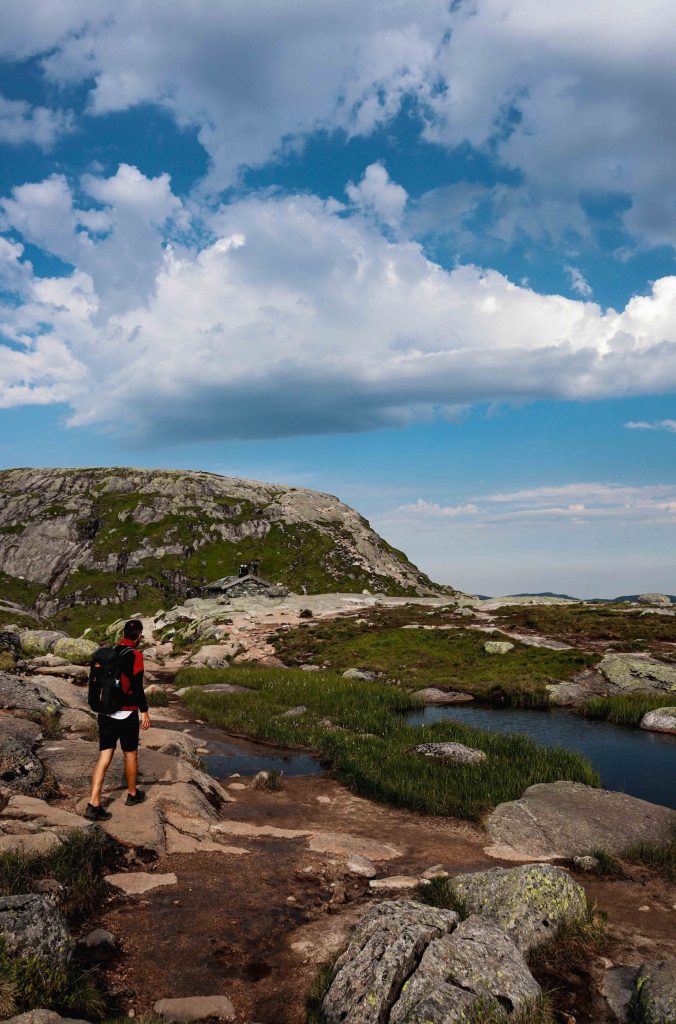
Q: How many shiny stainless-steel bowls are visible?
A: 0